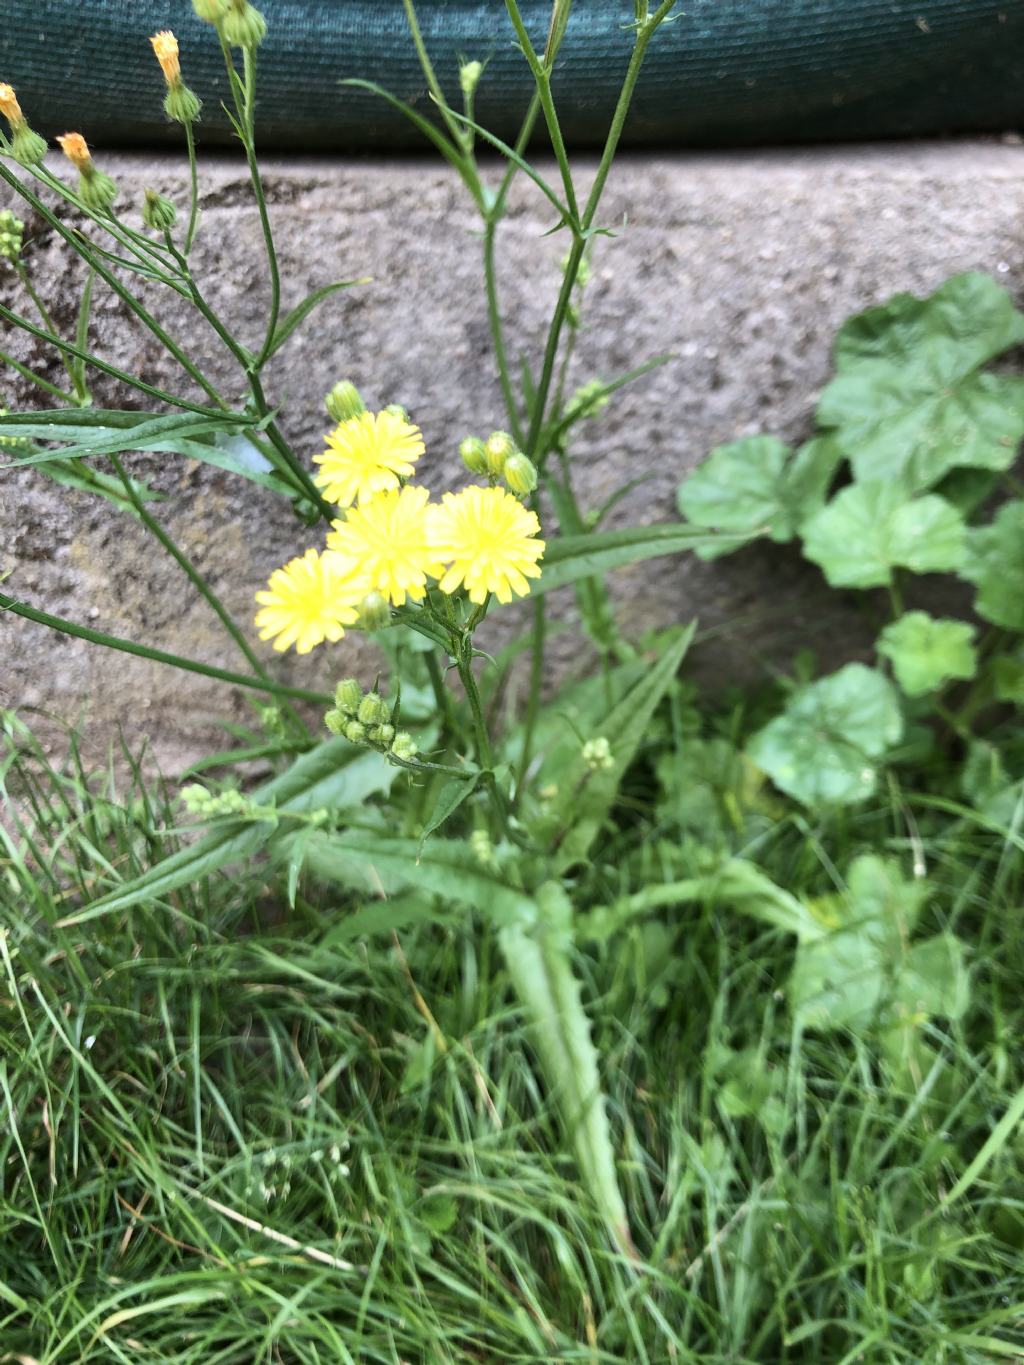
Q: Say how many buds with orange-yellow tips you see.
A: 3